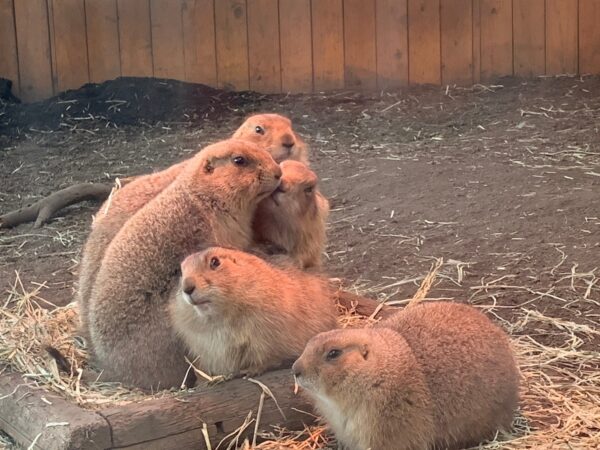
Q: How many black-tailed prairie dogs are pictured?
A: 5